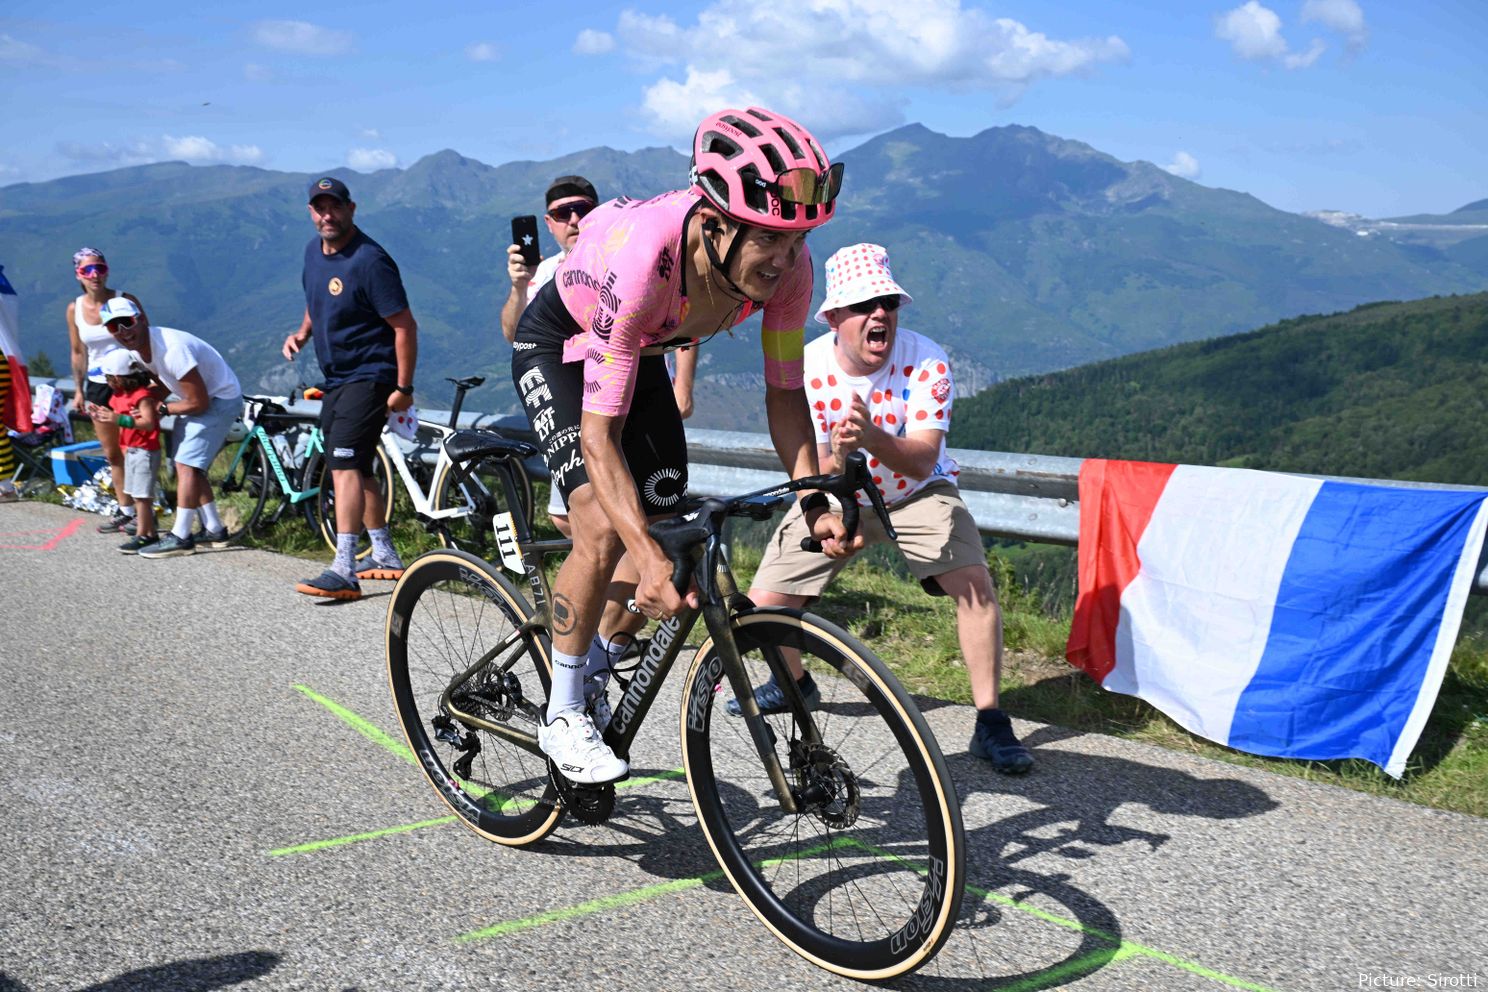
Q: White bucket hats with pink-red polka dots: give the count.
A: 1